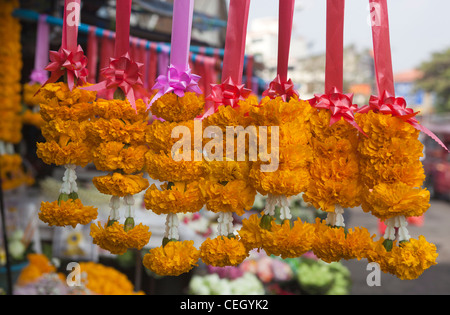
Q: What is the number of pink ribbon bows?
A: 6